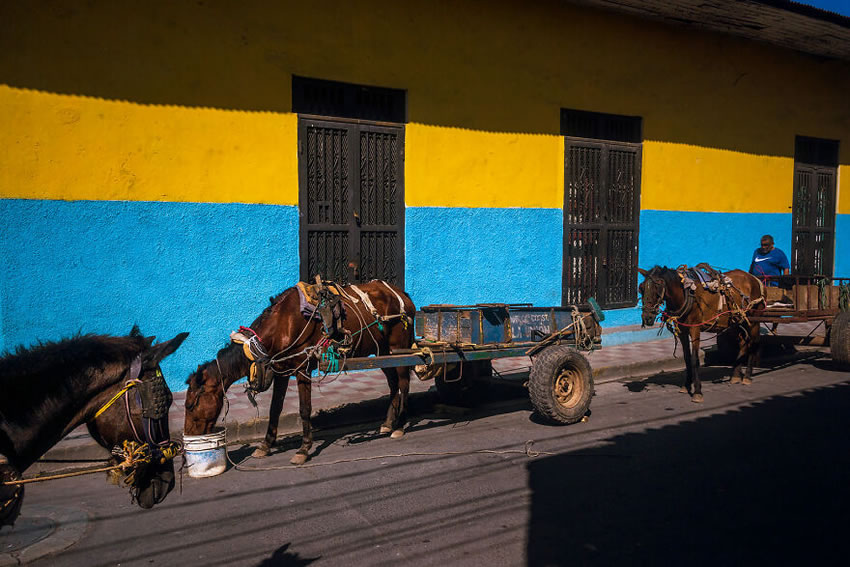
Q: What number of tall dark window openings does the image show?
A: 3